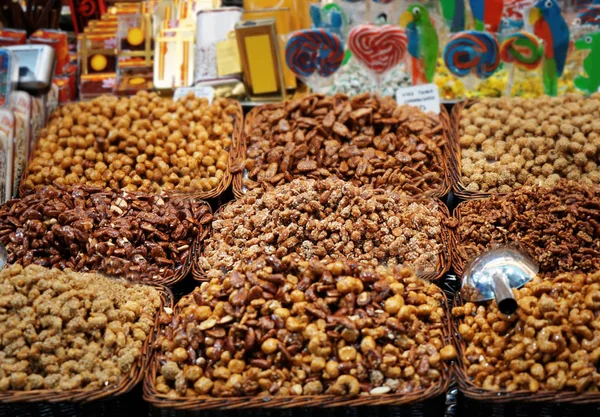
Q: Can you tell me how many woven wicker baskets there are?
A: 9